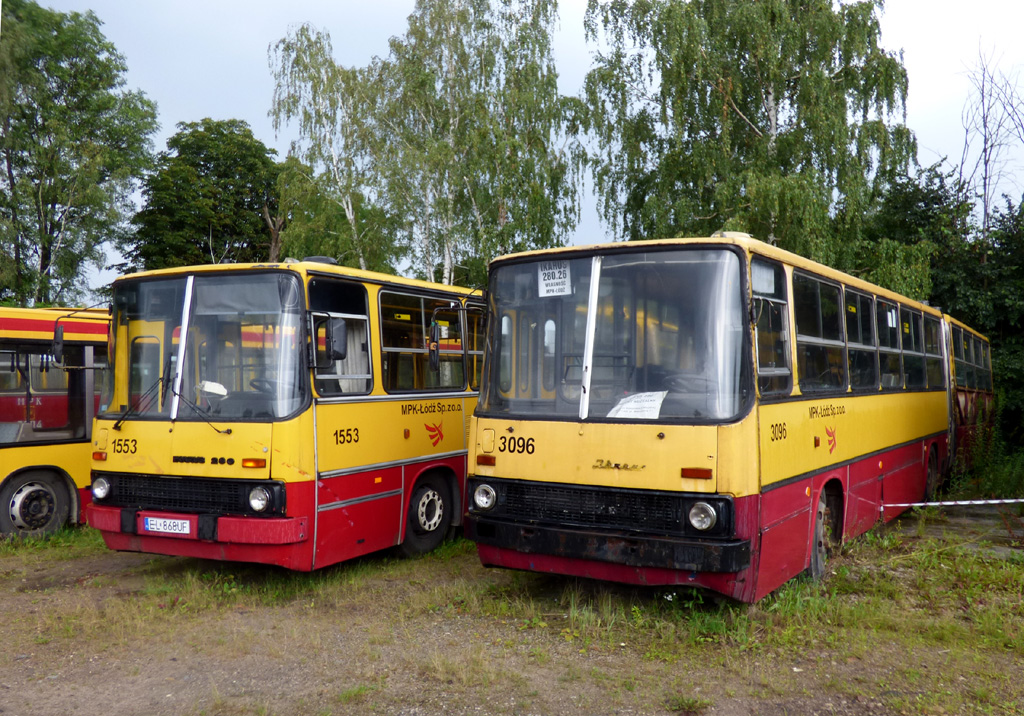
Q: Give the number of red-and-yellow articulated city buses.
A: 1